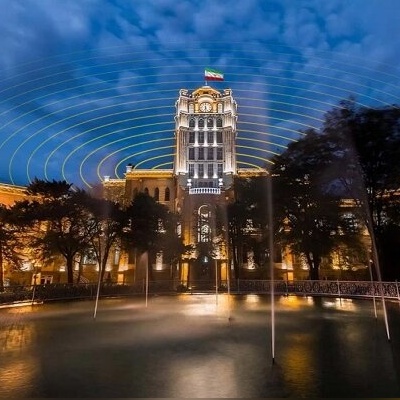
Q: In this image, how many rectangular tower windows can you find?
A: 12